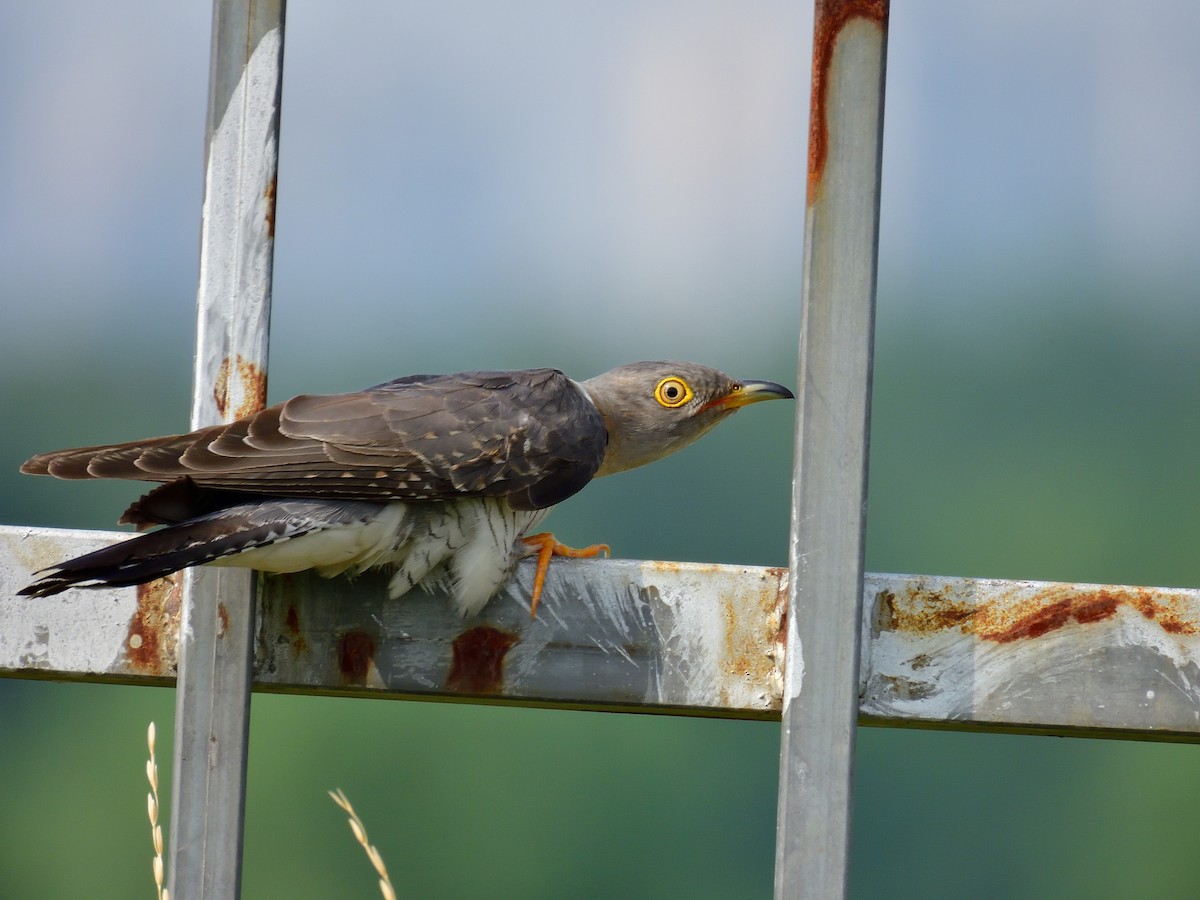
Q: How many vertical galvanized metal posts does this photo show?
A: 2